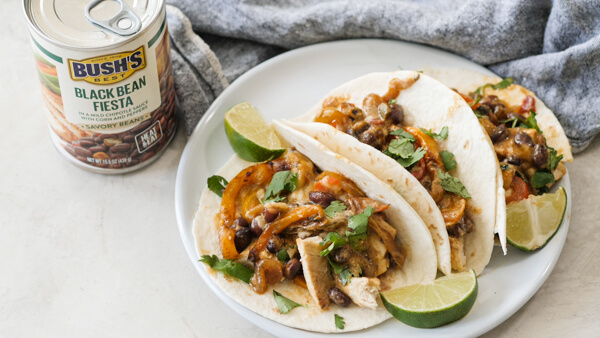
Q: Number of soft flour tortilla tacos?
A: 3